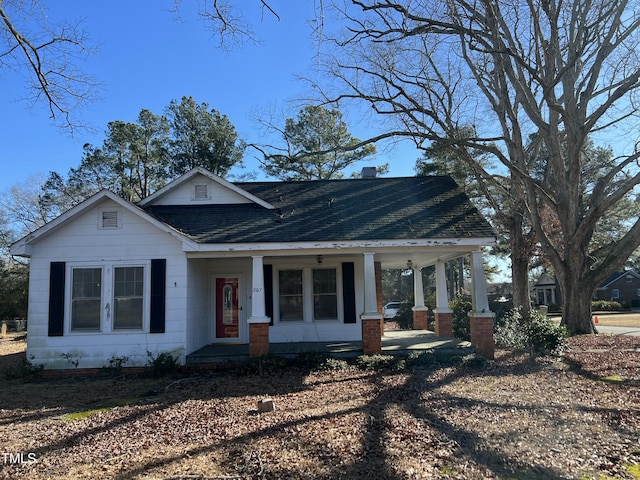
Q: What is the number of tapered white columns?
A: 5